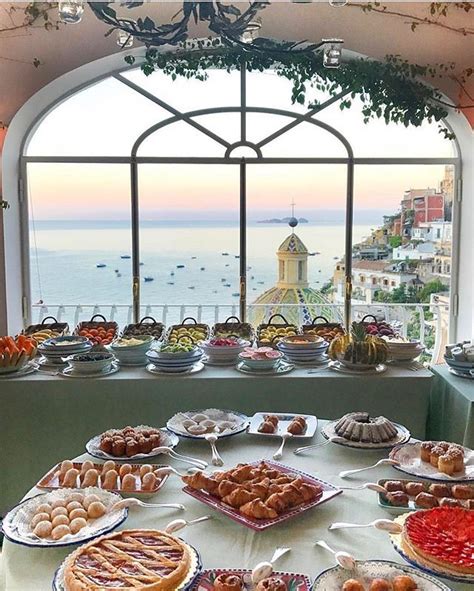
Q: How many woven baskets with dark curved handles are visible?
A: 8